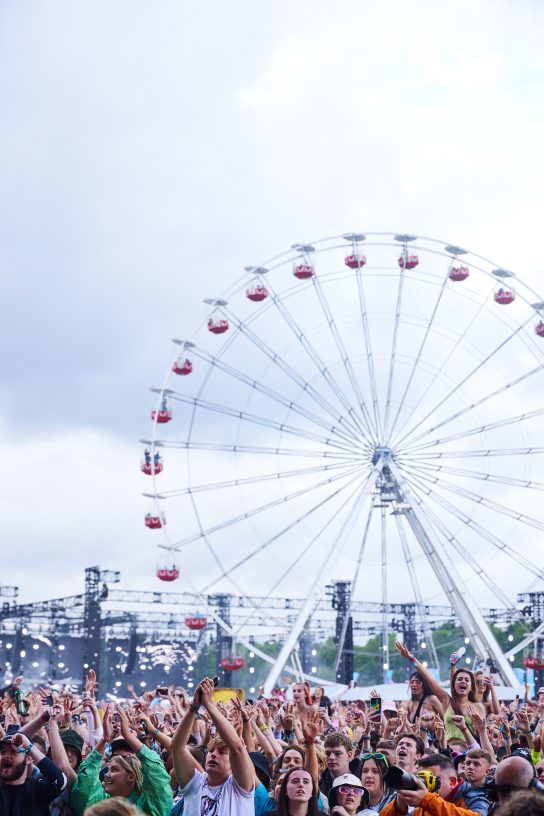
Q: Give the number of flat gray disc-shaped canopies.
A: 13